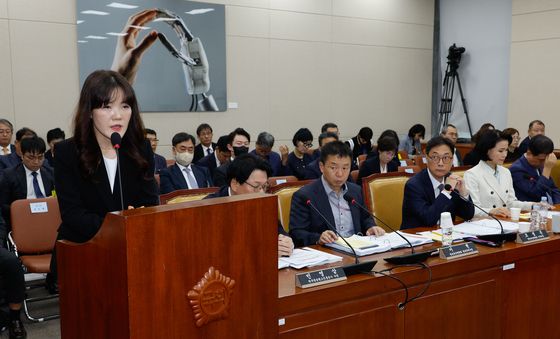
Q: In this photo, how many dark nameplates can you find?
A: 3